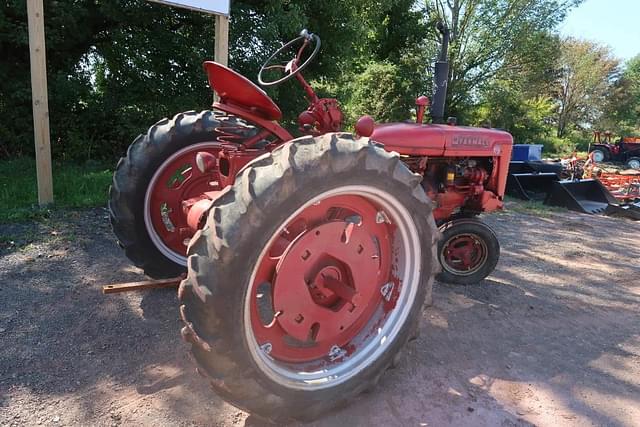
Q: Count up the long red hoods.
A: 1